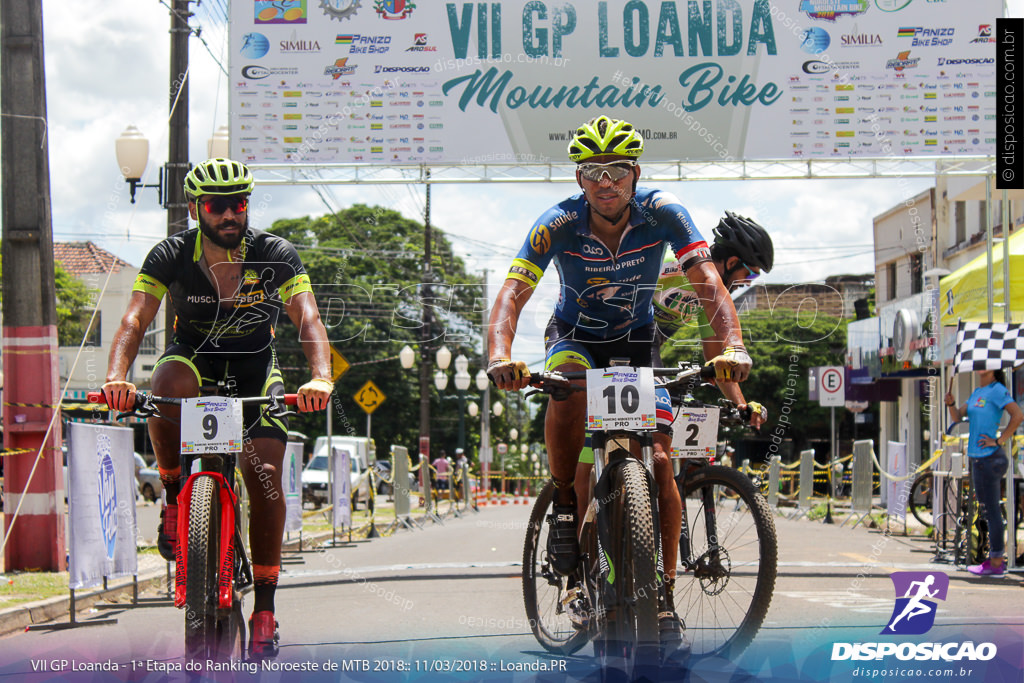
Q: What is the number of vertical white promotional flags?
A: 4